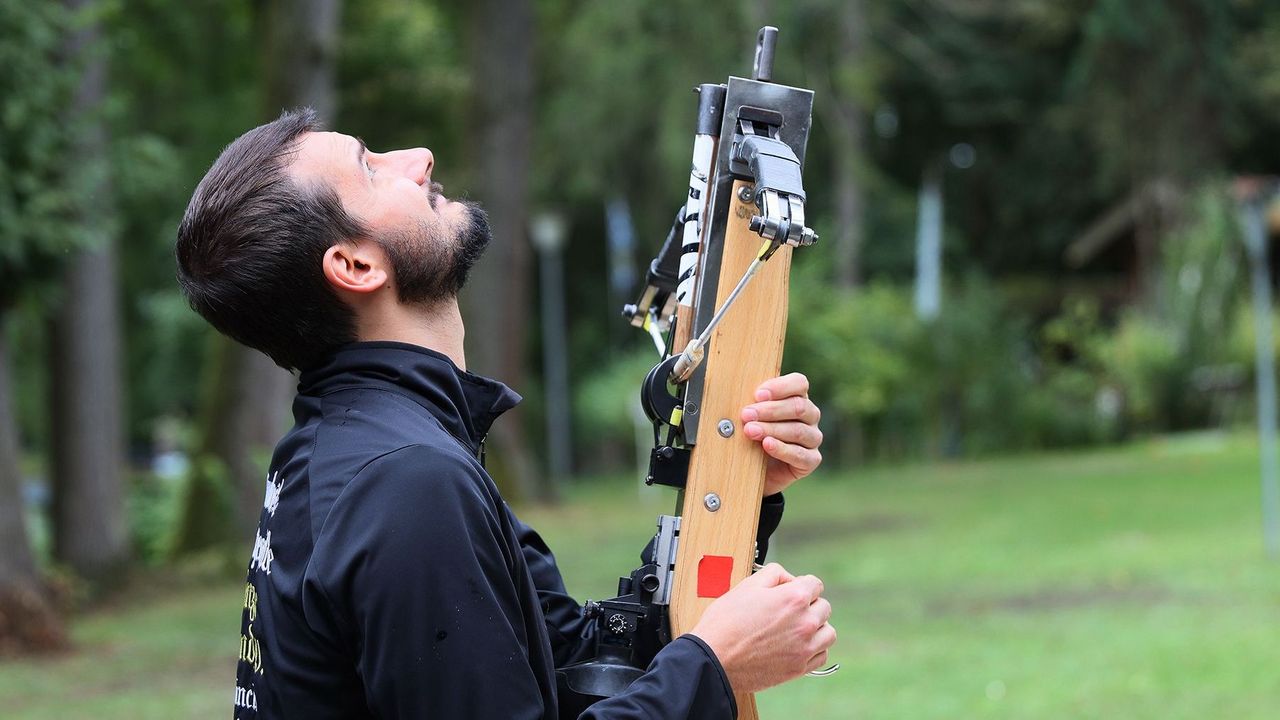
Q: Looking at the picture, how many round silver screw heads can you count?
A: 3